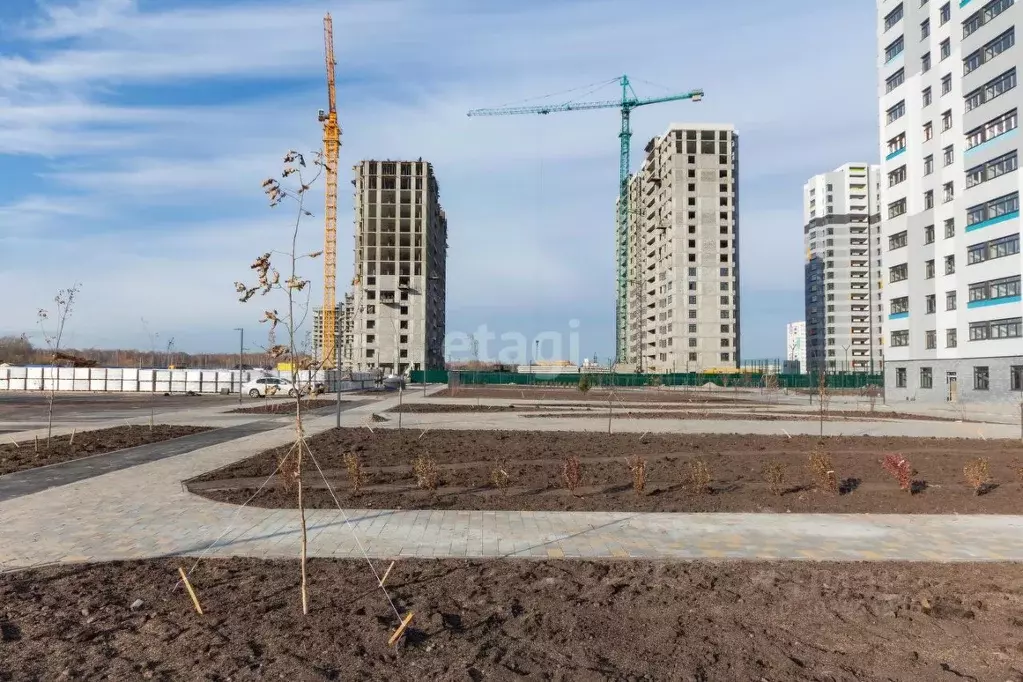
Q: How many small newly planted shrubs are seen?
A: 11